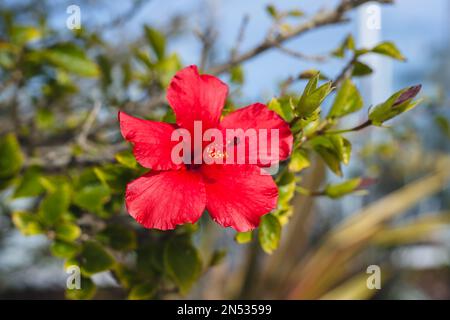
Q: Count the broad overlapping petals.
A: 5